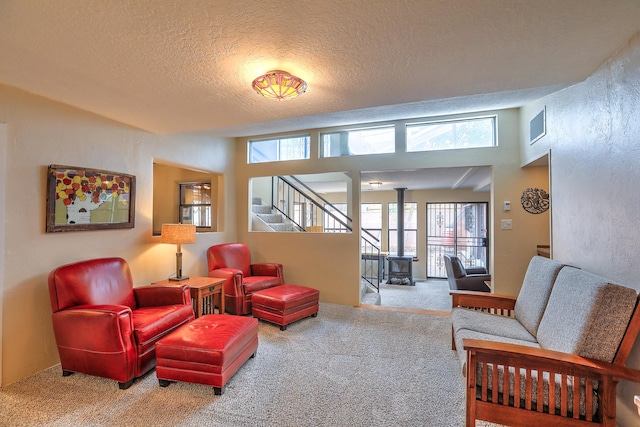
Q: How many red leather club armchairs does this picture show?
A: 2